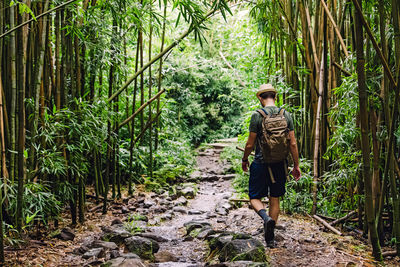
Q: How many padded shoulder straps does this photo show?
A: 2